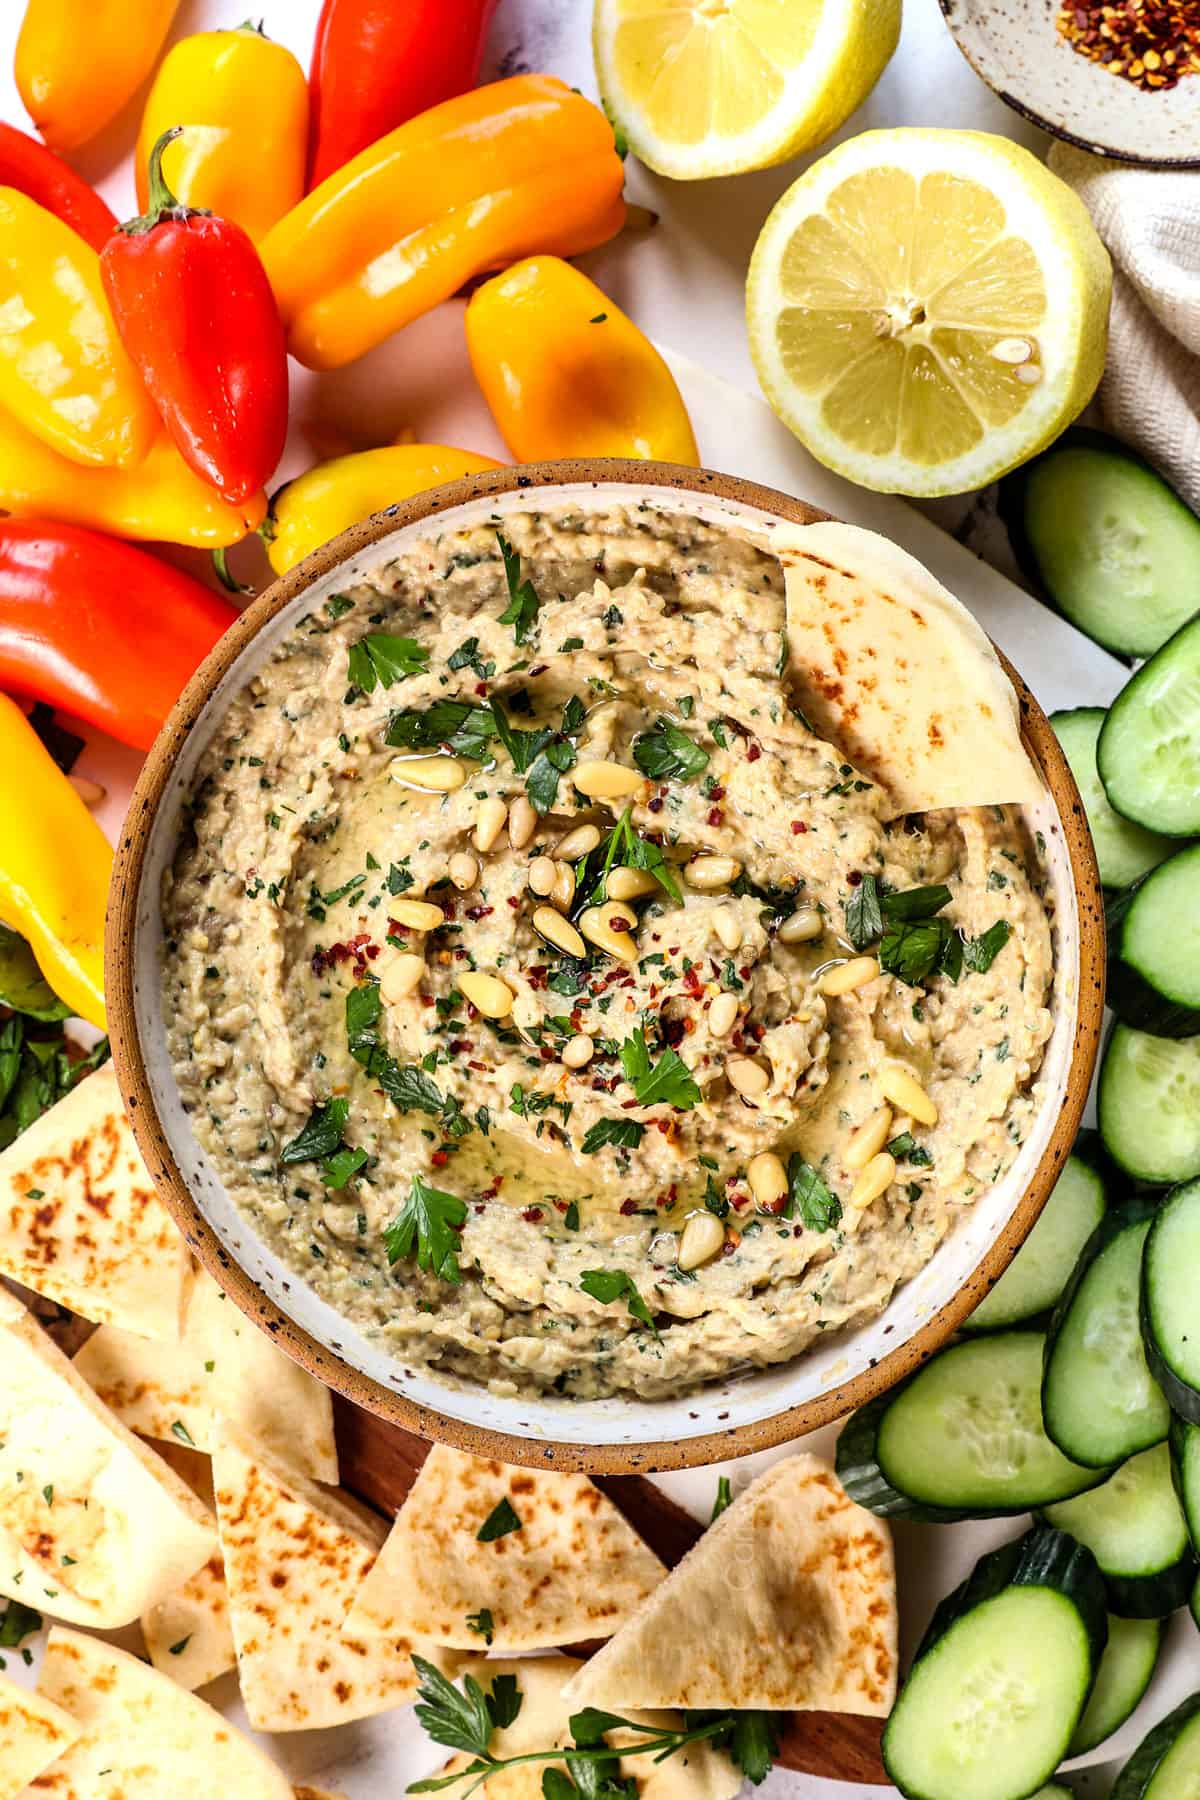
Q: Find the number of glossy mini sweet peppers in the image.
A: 12